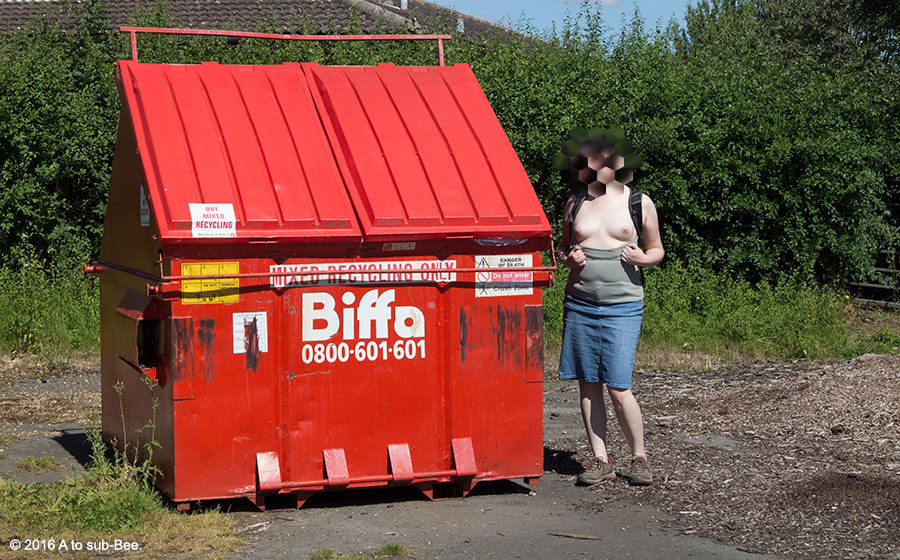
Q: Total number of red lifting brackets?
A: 4